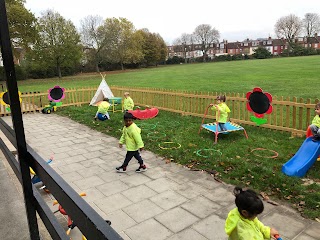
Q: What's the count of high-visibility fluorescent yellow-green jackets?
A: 6